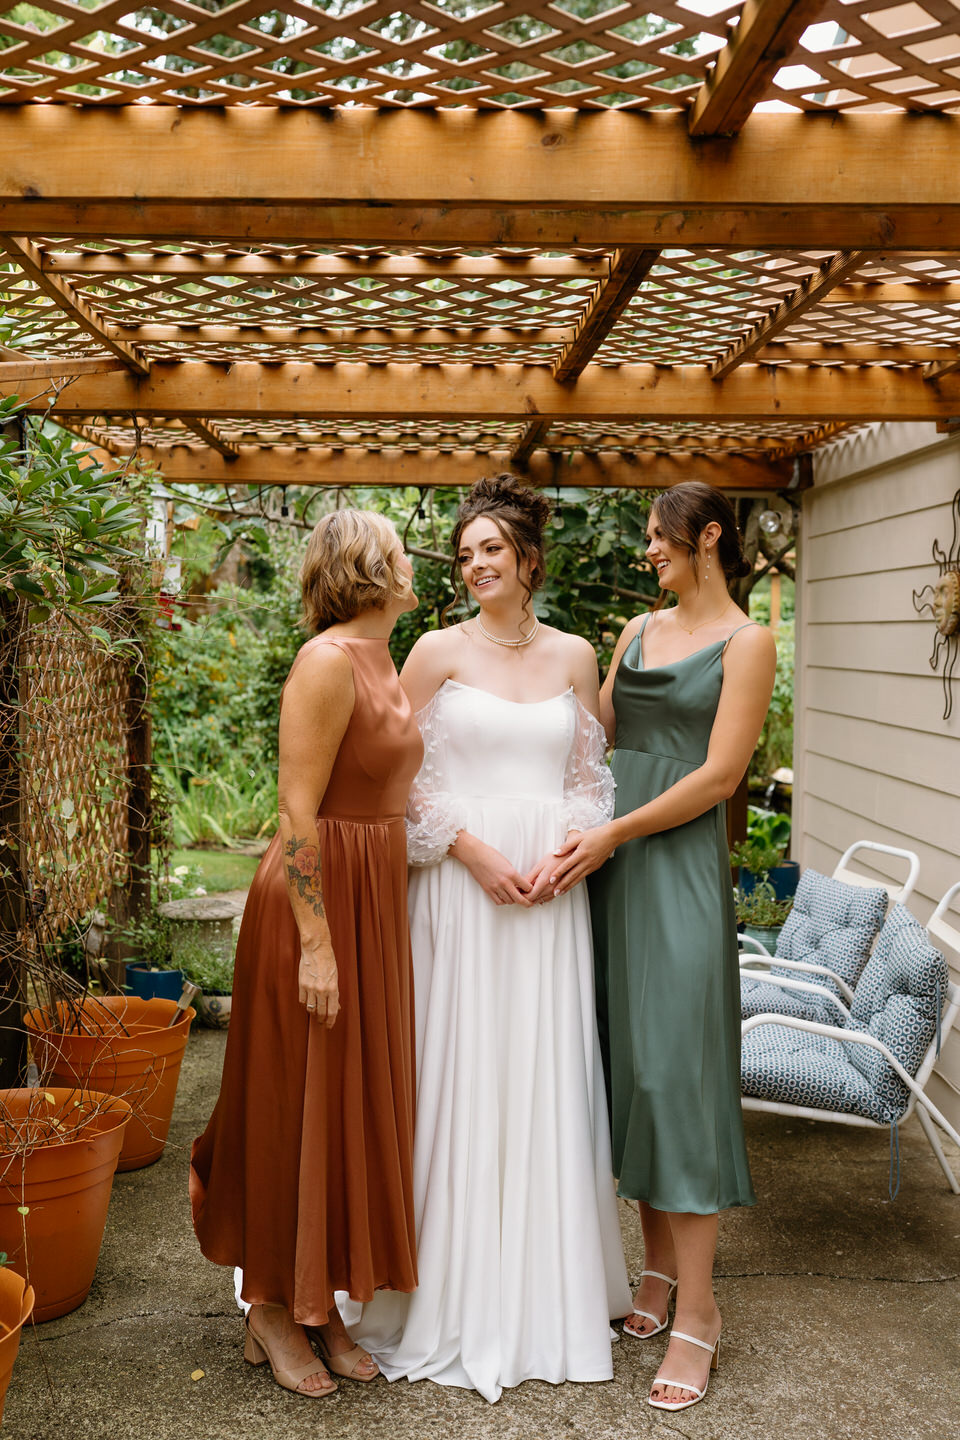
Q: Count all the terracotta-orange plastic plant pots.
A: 3